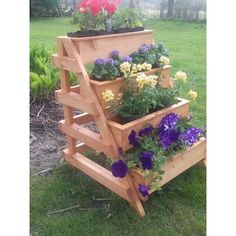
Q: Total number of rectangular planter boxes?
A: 4